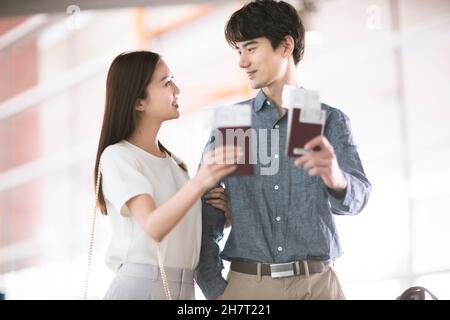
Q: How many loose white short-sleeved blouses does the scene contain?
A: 1